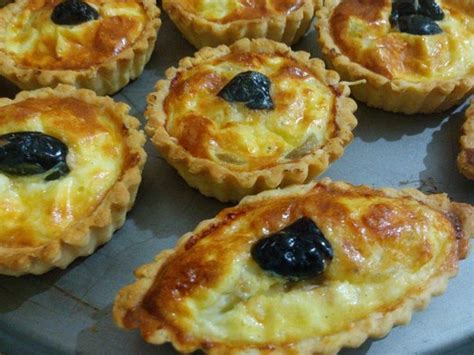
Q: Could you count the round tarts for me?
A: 5